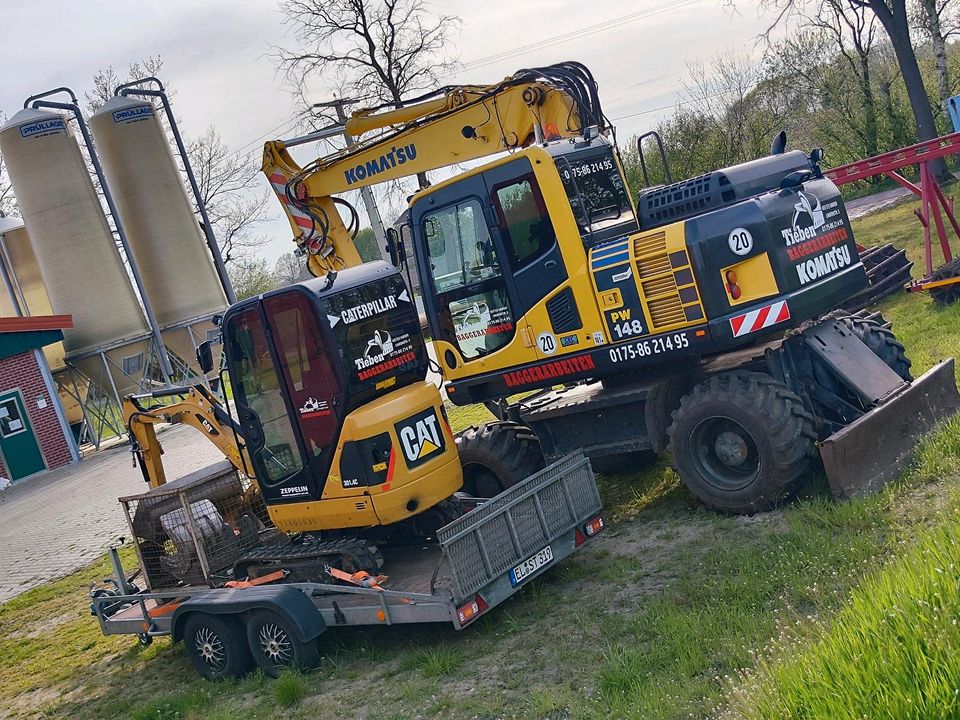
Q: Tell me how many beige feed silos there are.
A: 3